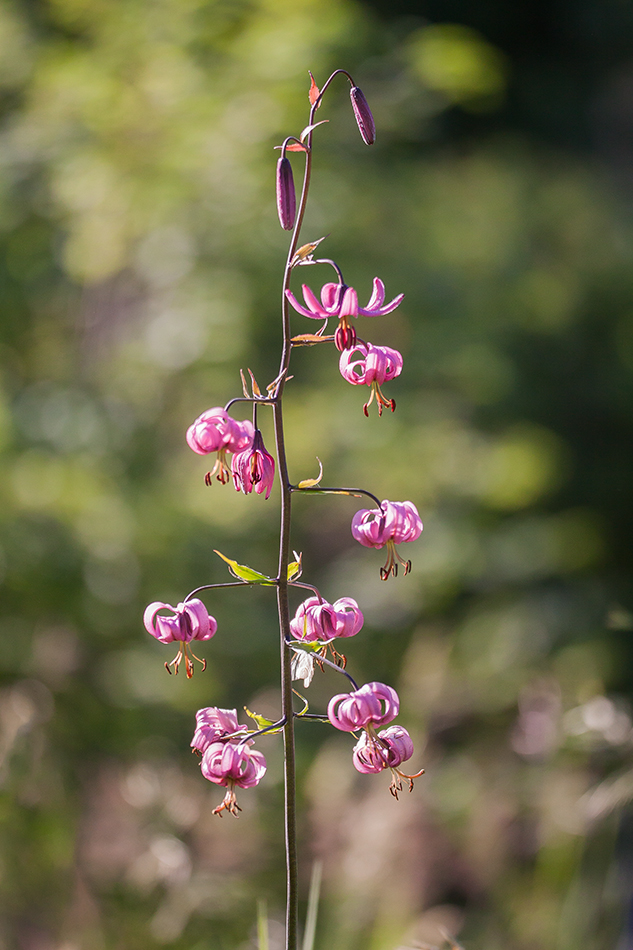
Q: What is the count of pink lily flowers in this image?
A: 11